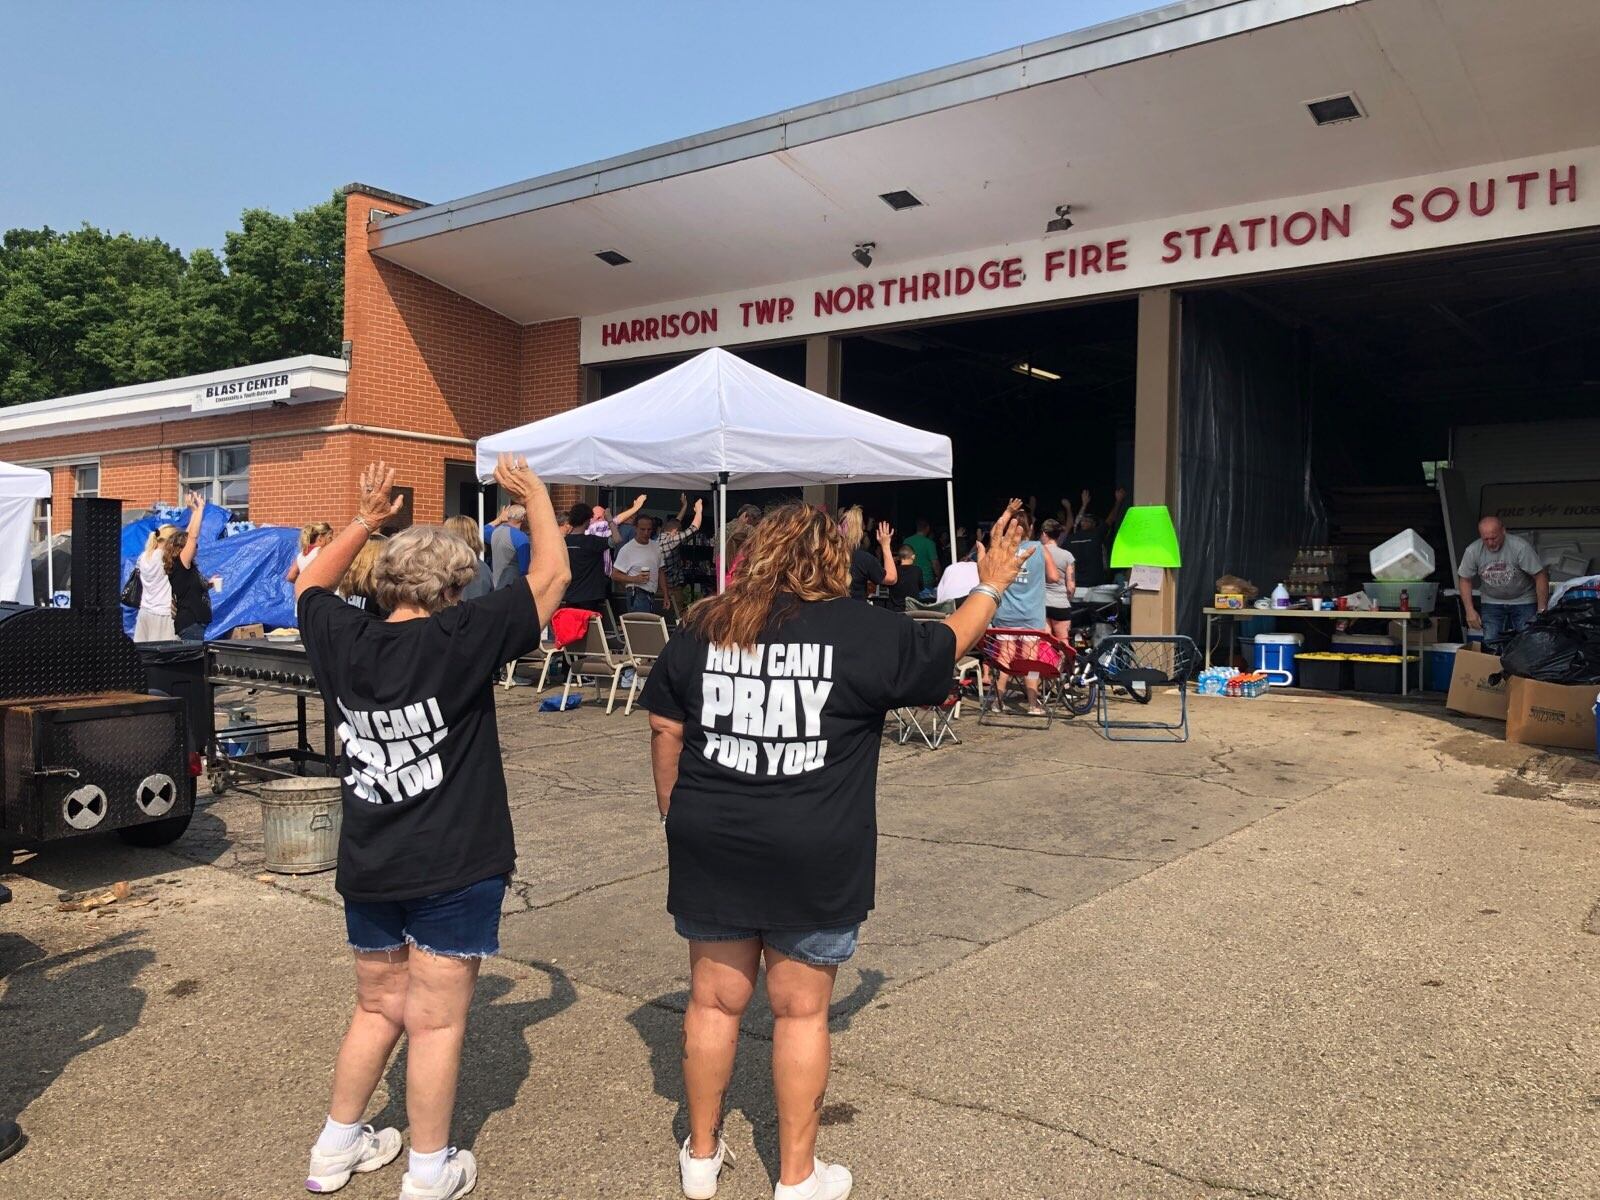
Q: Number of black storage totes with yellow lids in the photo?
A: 2